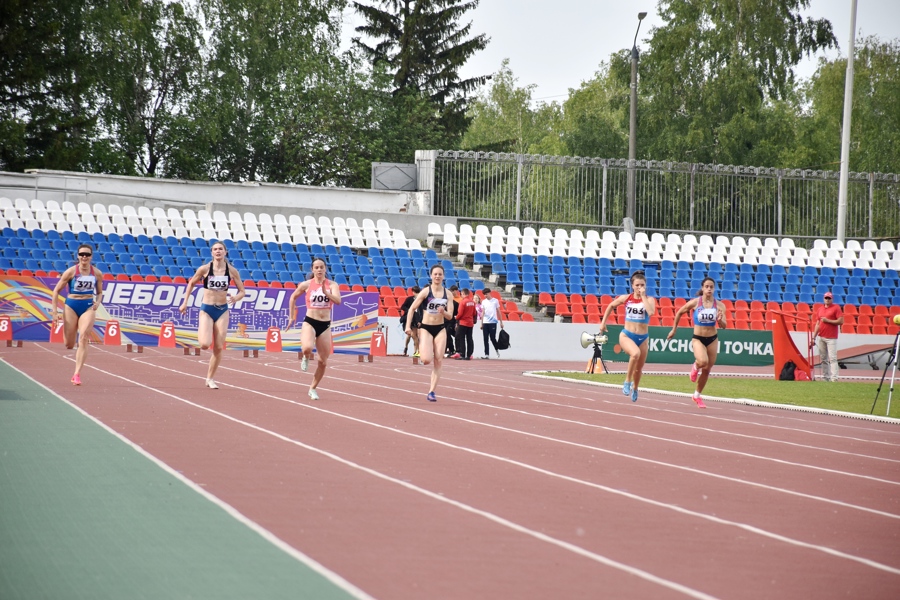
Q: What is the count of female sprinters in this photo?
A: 6